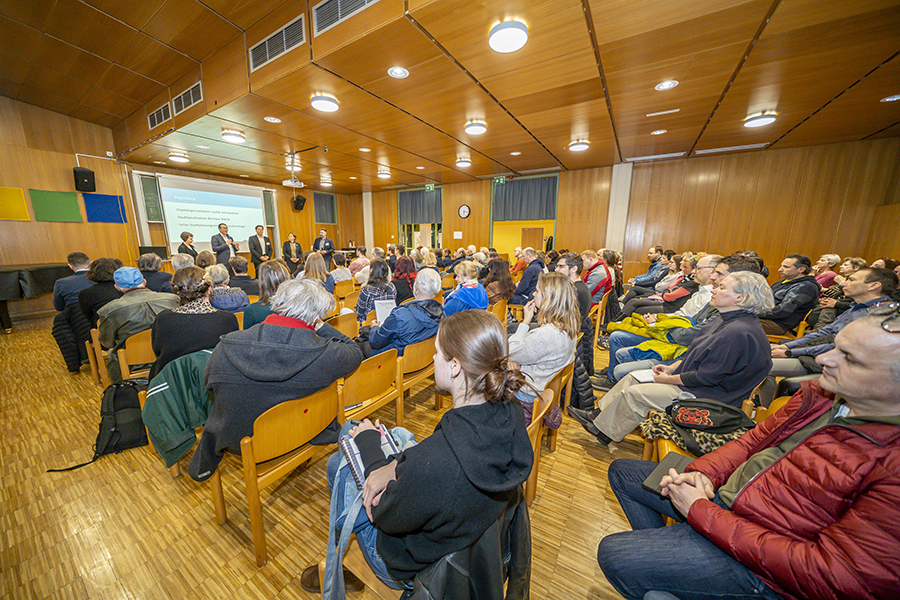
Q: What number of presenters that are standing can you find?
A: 5